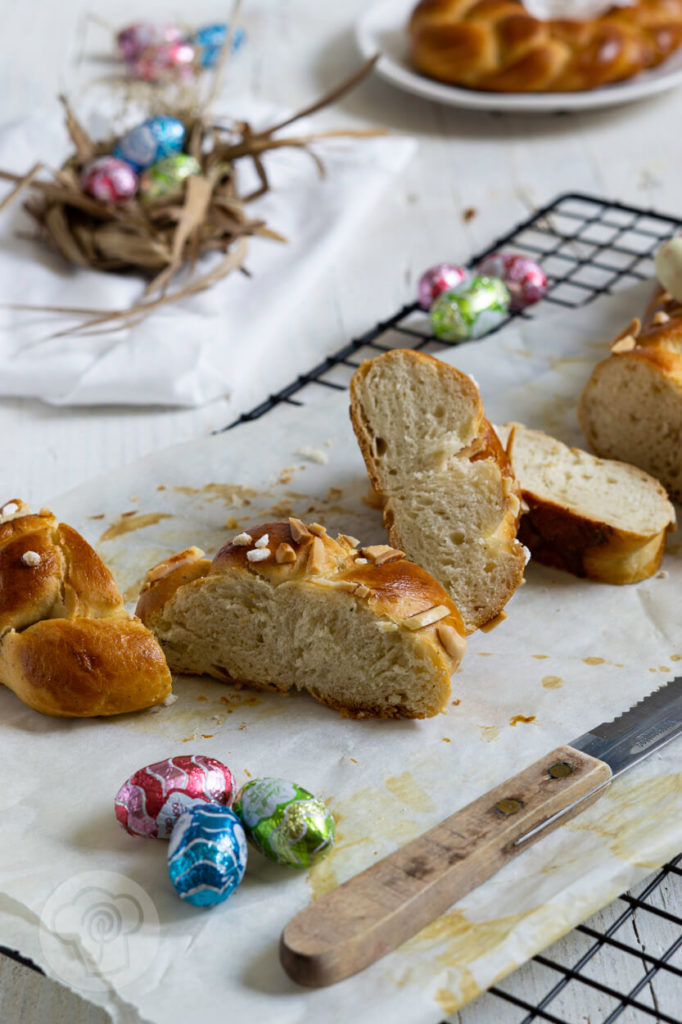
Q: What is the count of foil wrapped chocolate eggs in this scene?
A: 12